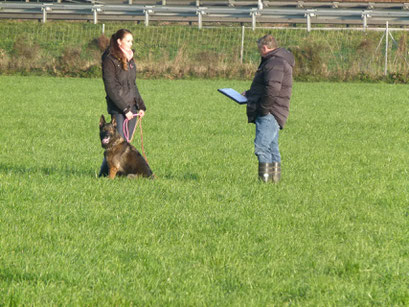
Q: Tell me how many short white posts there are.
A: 7